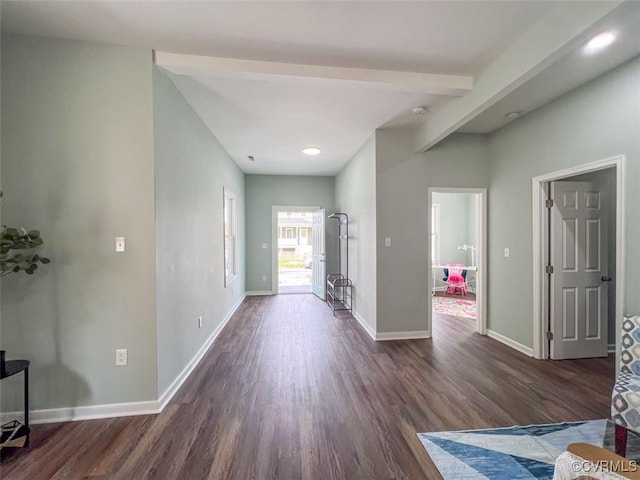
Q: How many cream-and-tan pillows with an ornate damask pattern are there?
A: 0